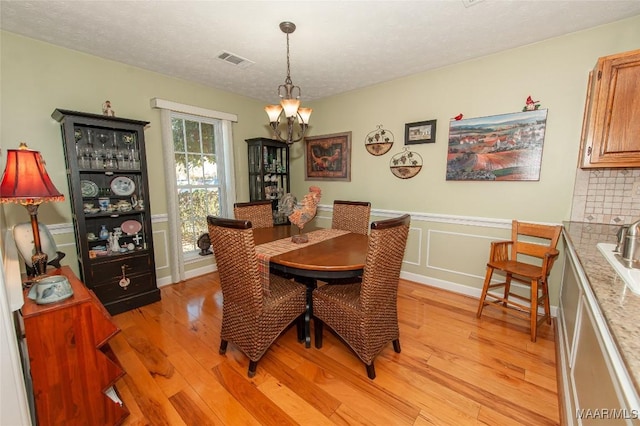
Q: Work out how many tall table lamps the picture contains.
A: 1